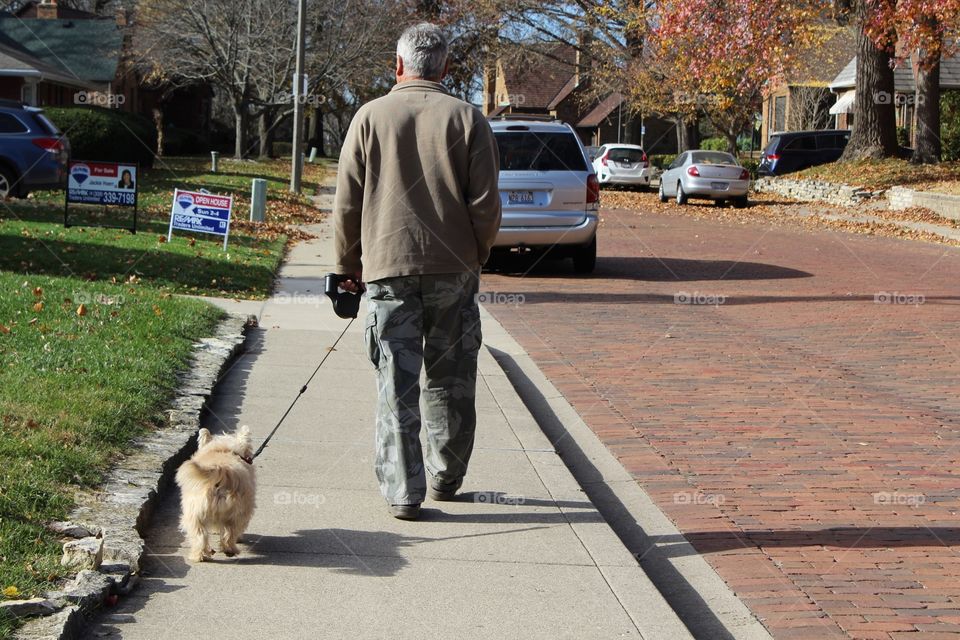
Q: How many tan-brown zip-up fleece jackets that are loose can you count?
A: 1